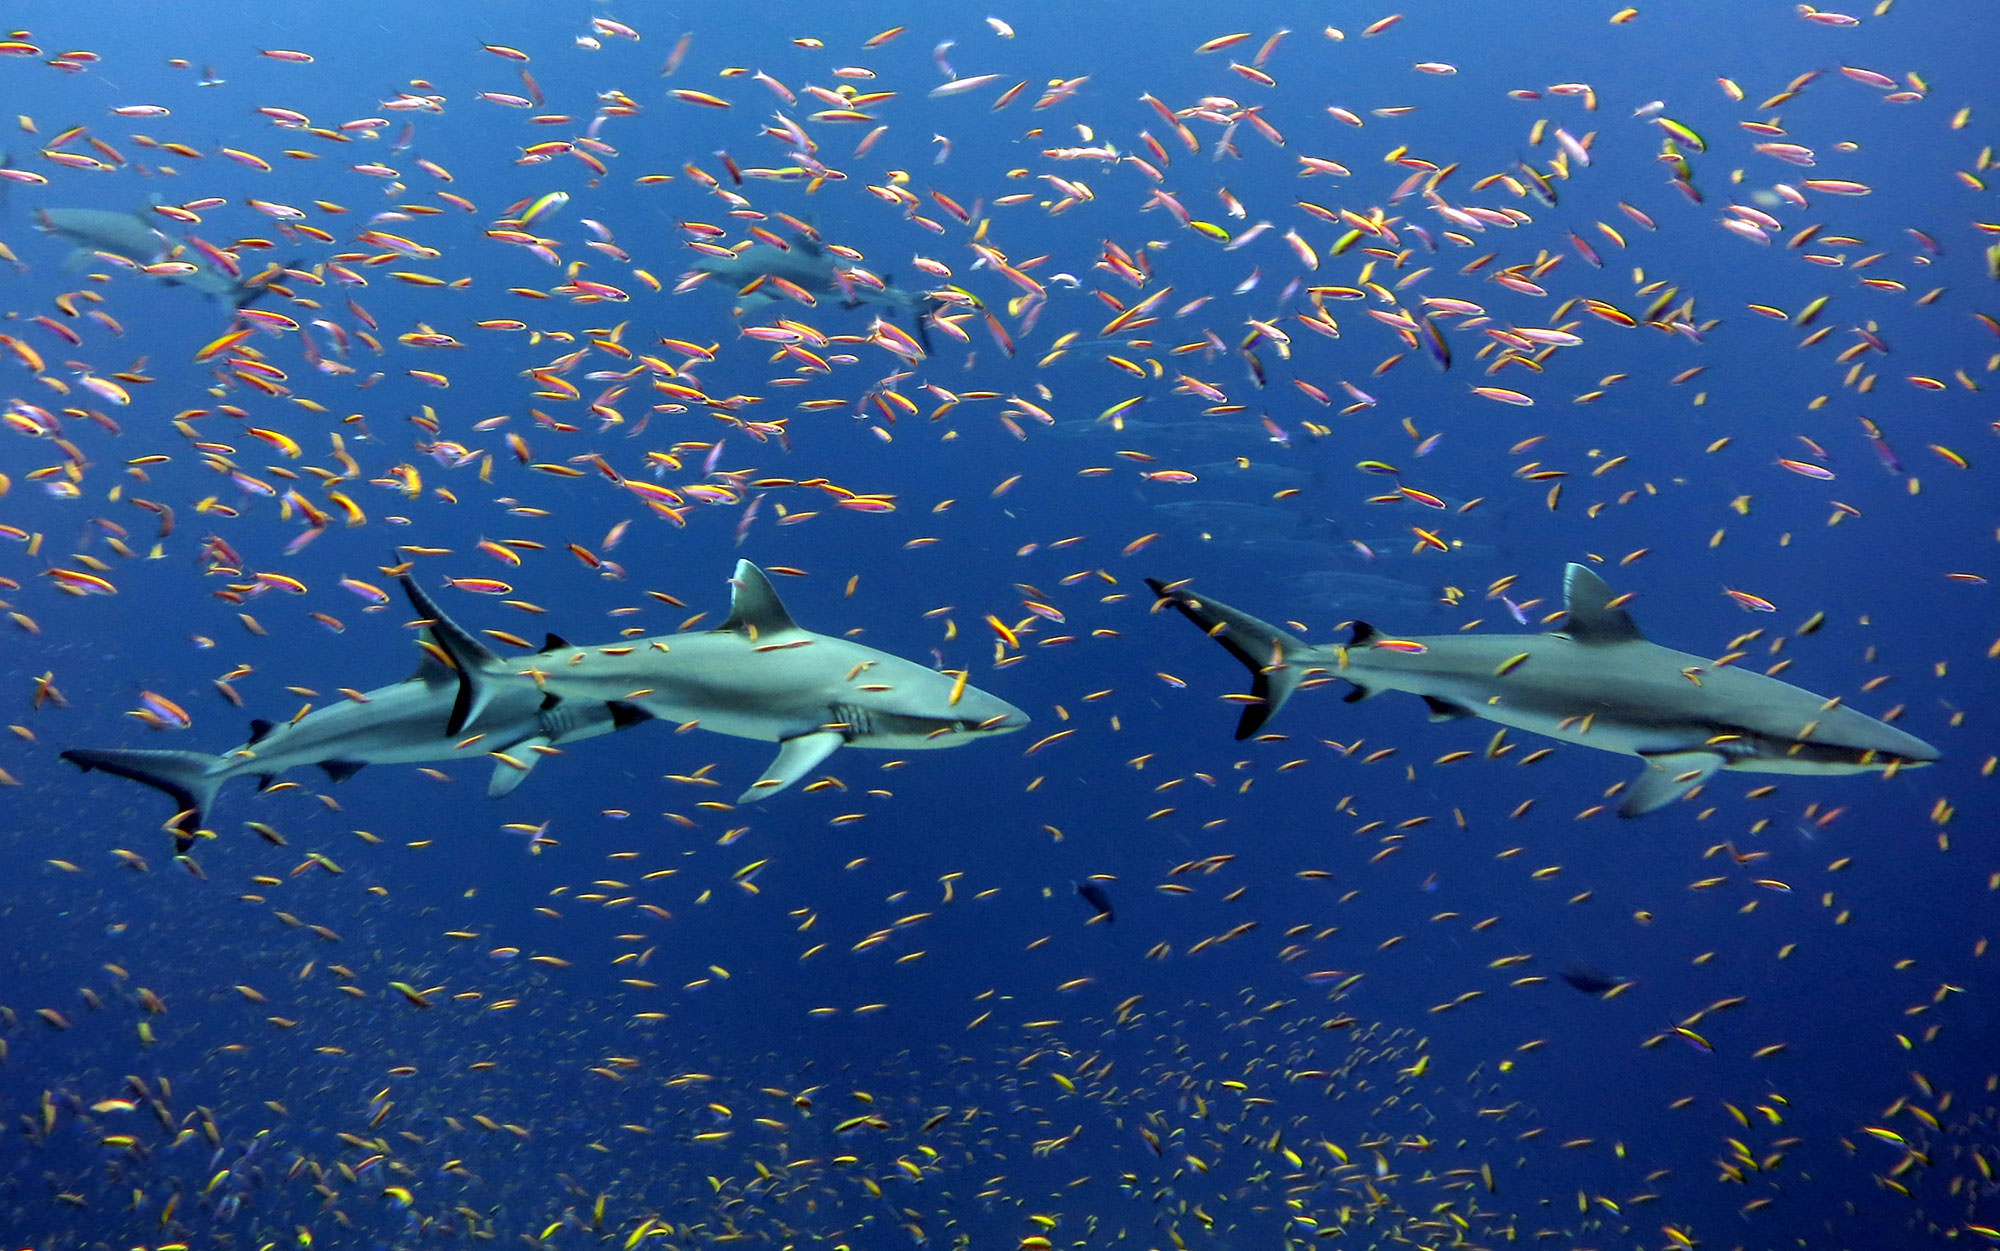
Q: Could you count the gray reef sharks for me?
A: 5